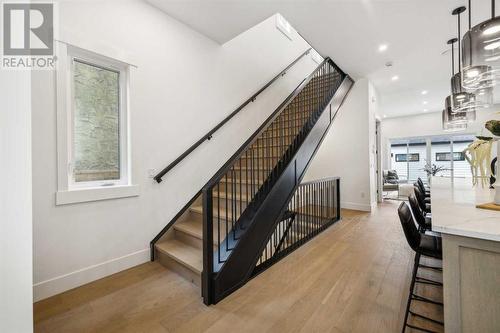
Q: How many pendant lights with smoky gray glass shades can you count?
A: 4